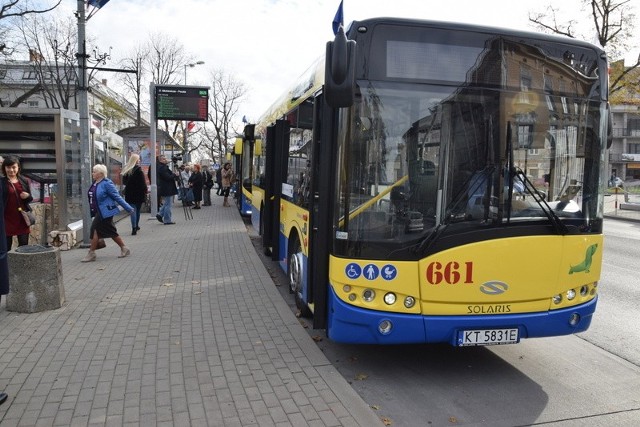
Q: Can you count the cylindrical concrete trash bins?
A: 1